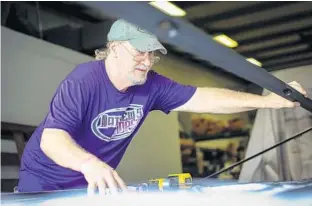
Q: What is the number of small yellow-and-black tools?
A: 2